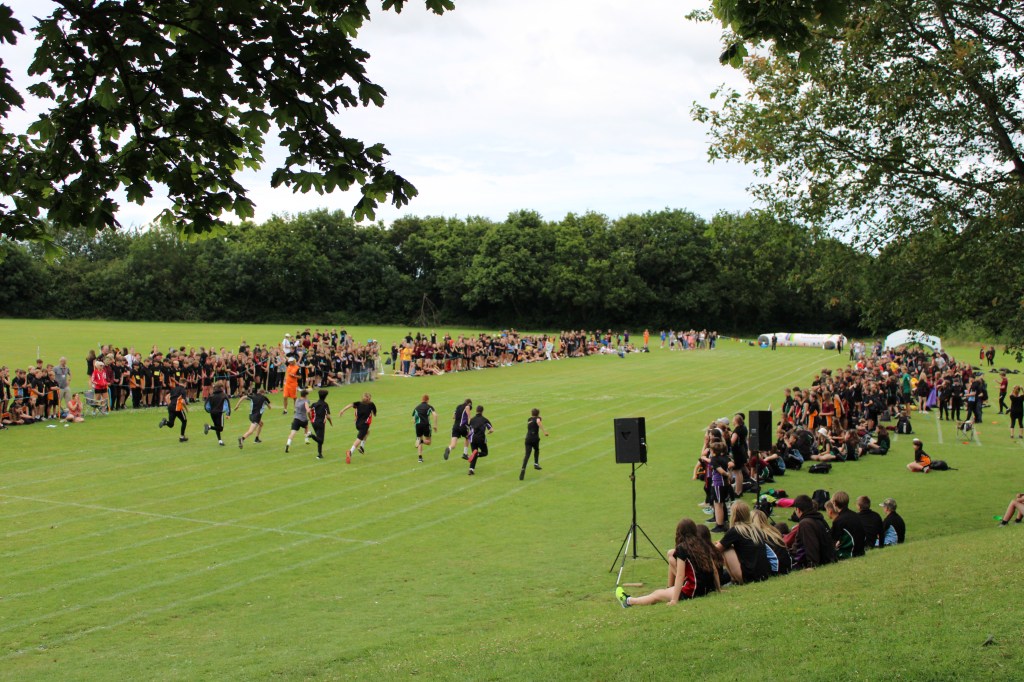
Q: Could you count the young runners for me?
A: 10